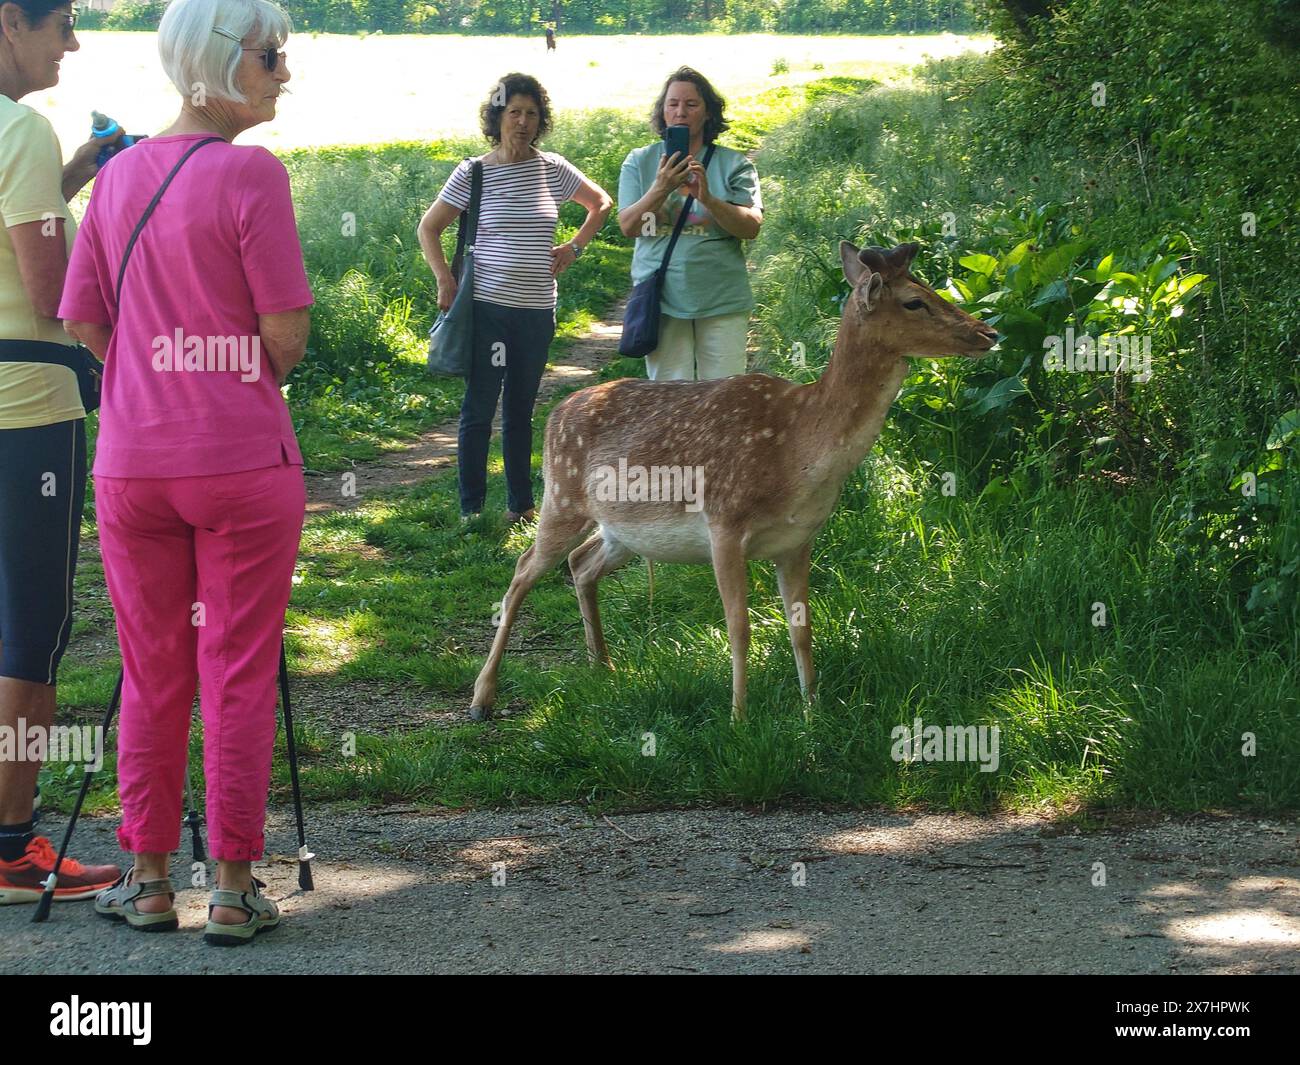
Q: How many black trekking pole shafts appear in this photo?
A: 2